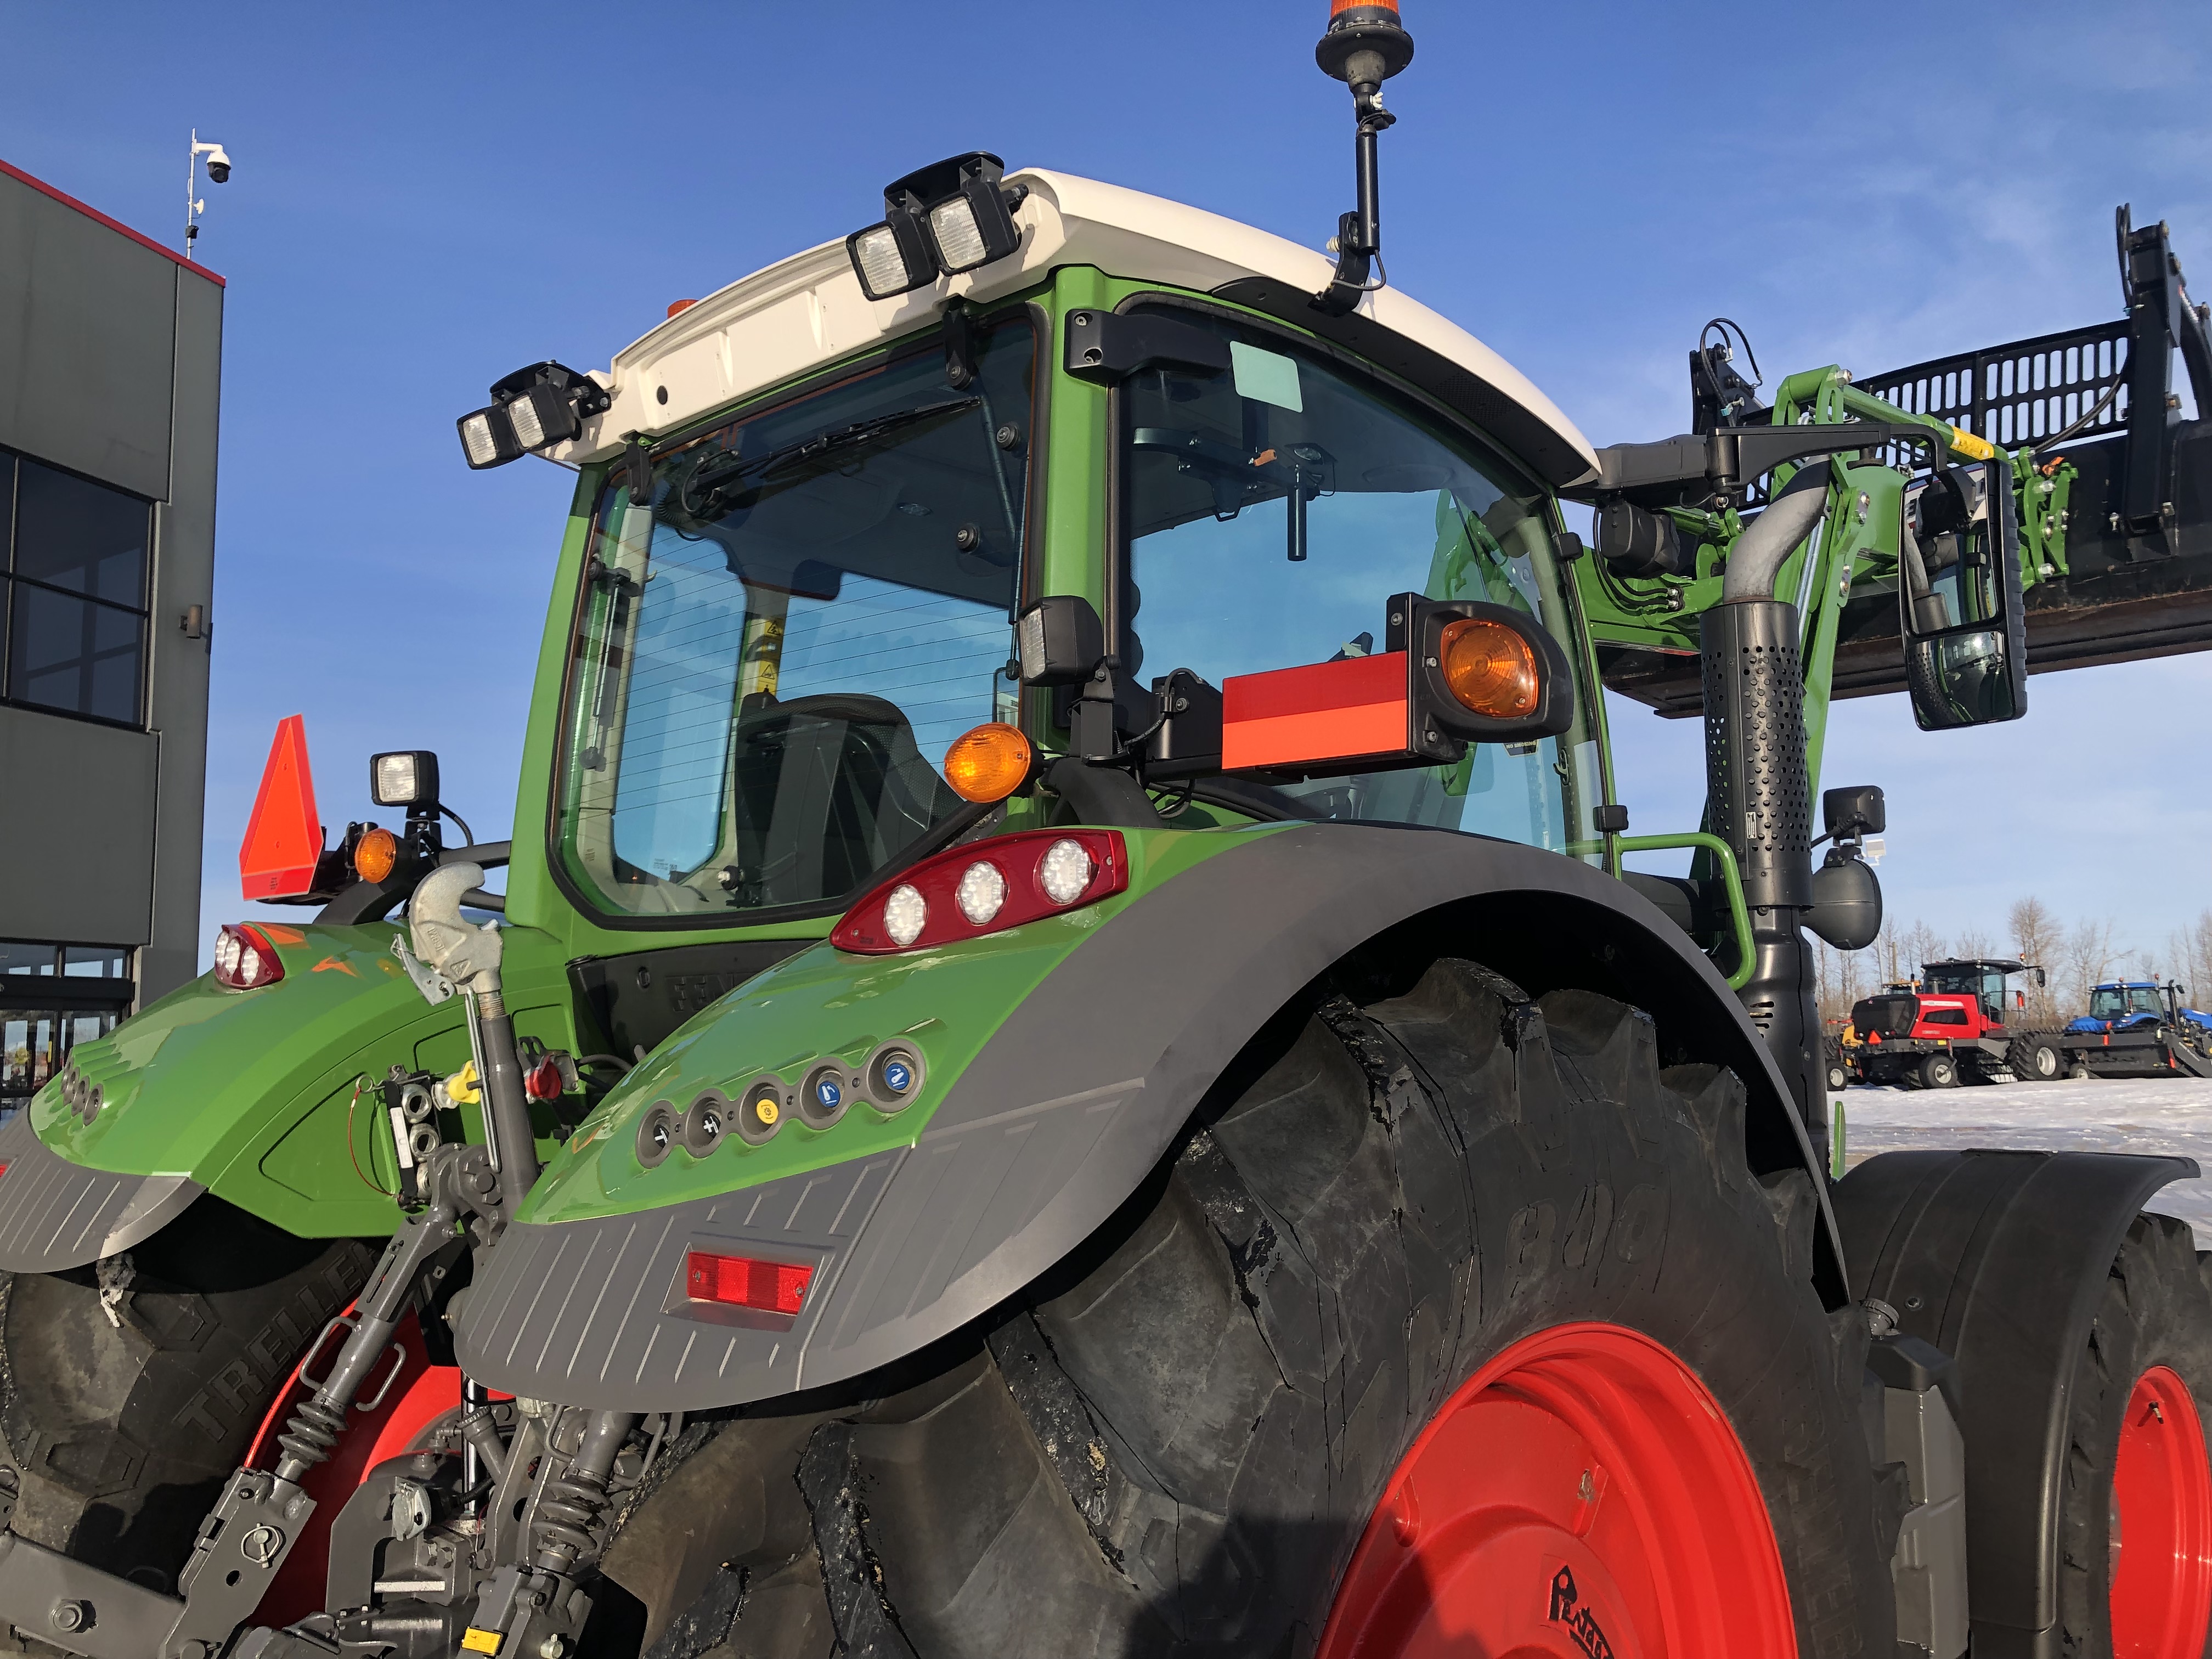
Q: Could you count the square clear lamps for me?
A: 6